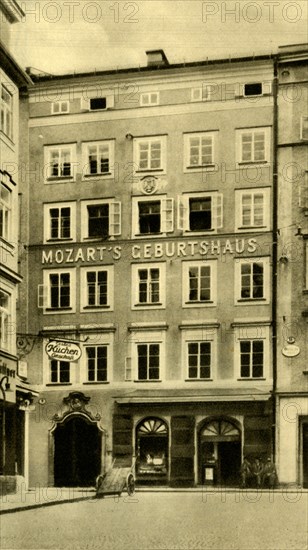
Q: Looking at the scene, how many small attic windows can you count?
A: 5